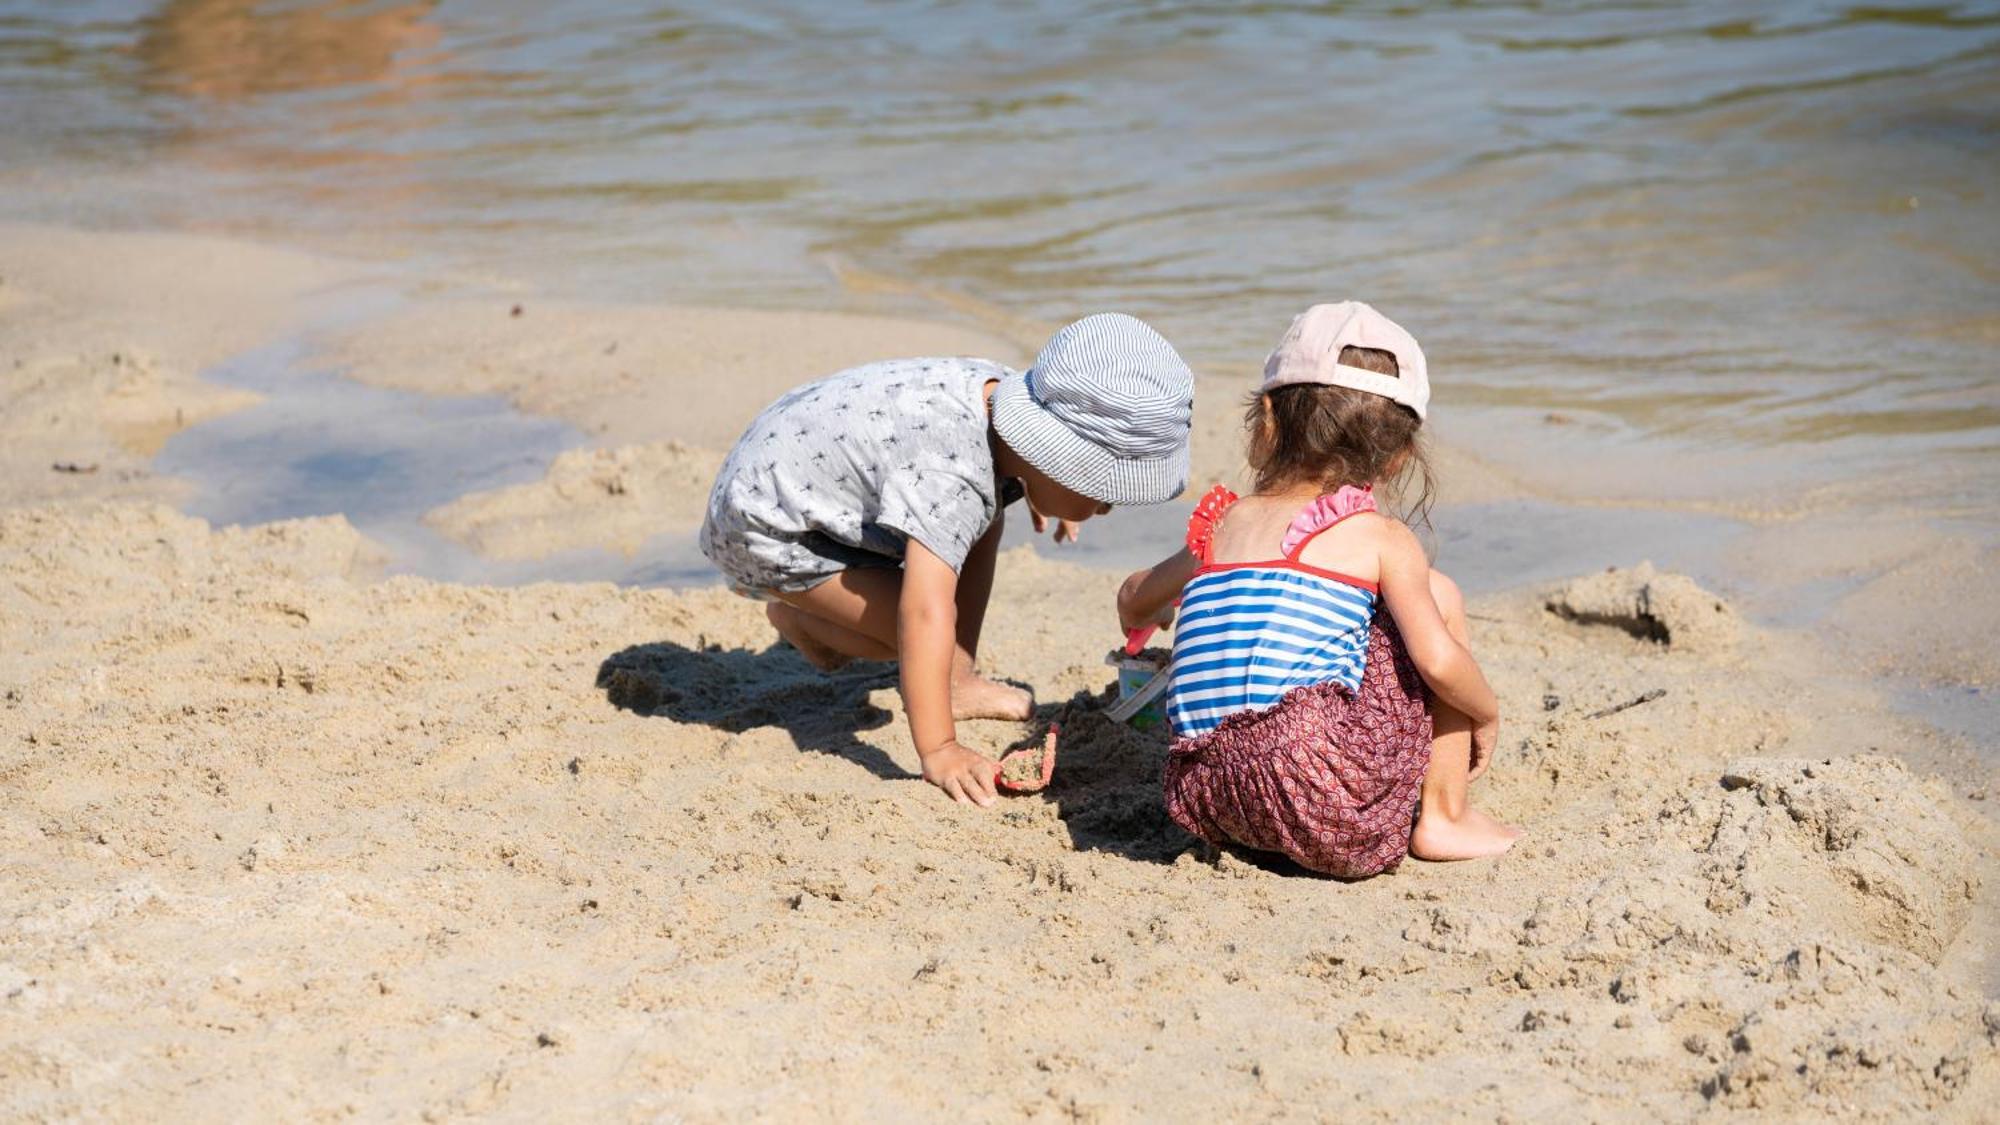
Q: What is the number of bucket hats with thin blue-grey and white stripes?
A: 1